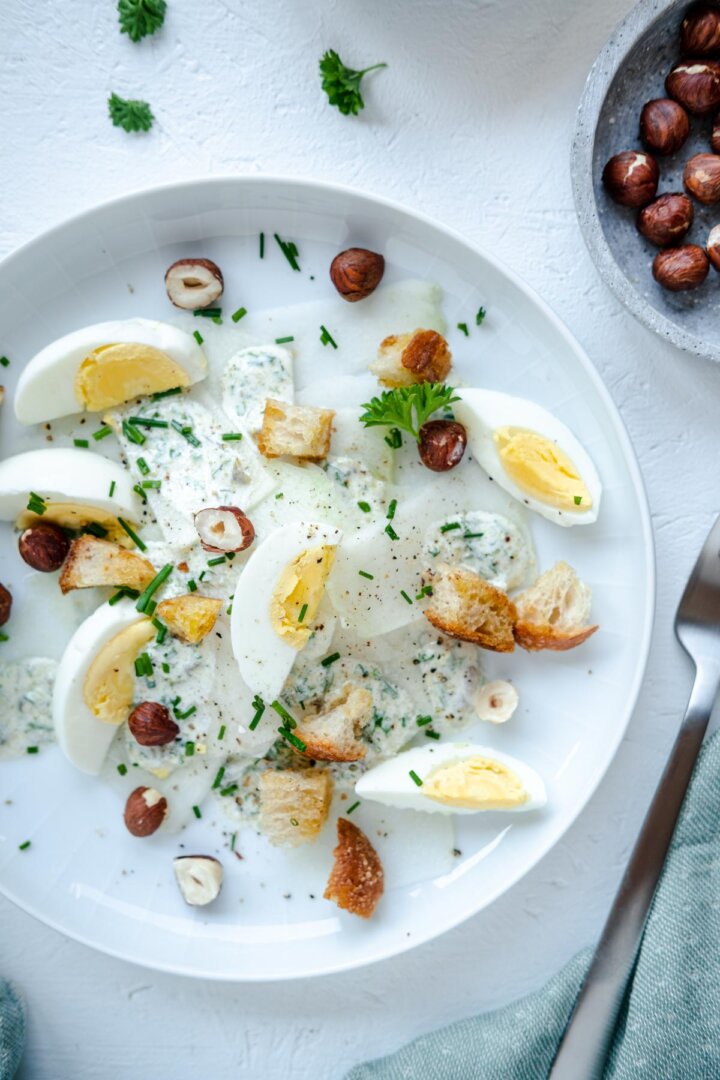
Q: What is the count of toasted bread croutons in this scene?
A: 9